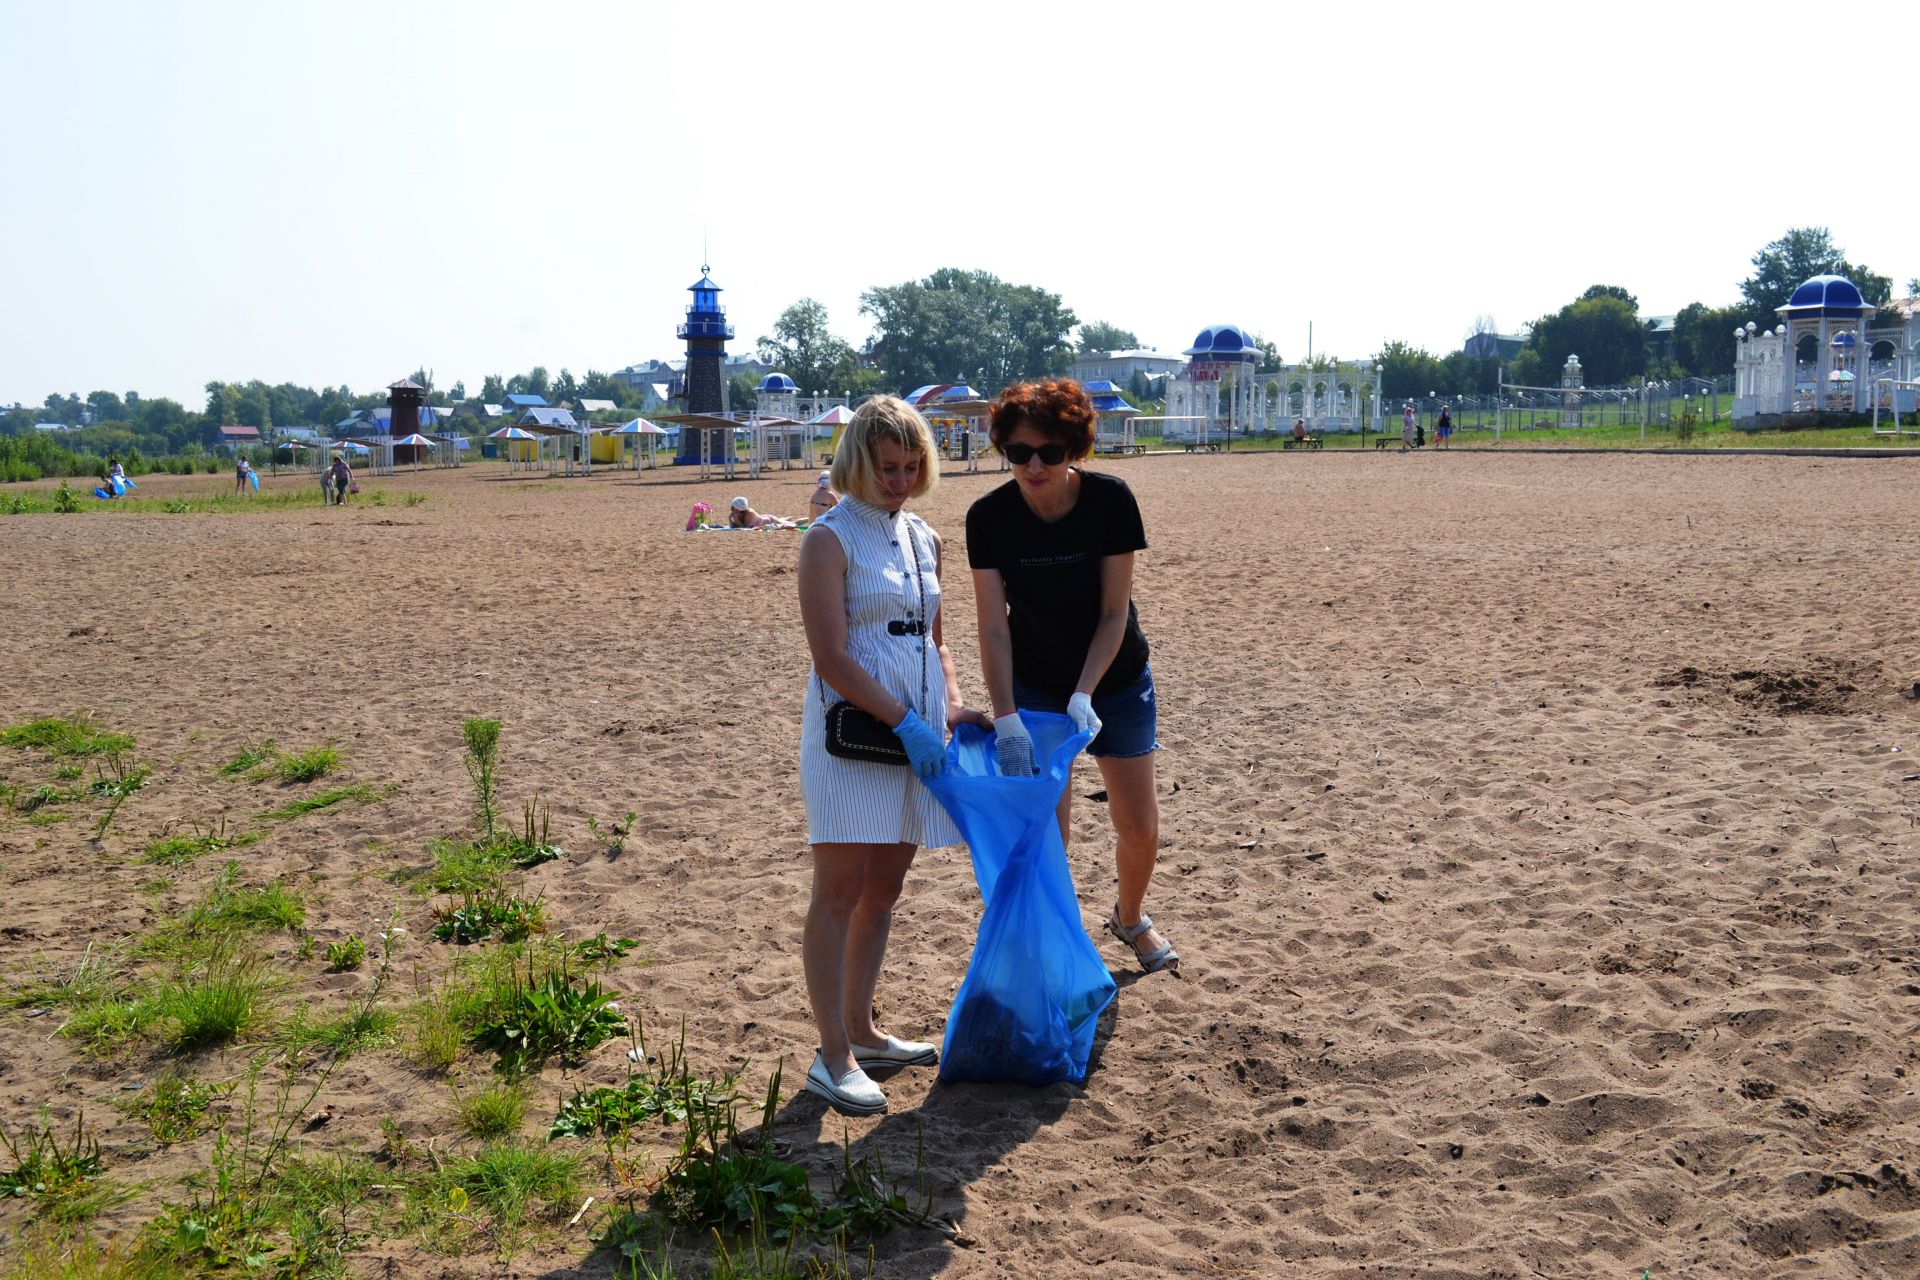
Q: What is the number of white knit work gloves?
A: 2